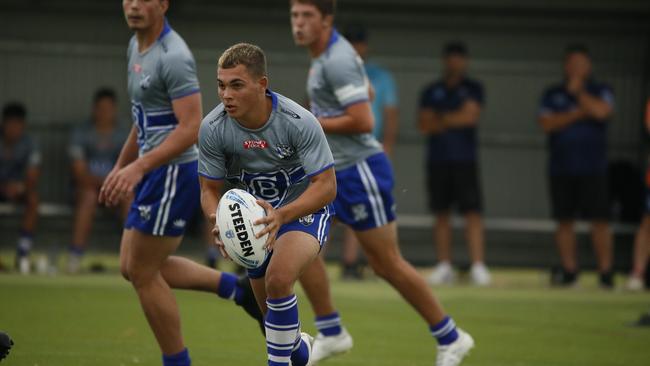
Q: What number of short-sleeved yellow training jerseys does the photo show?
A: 0